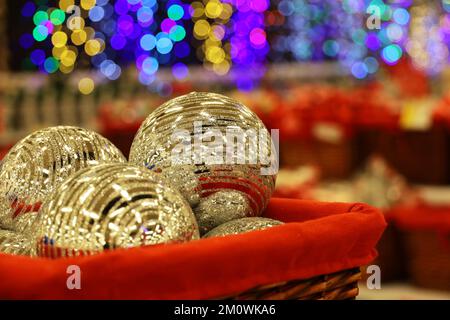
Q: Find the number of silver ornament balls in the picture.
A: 5